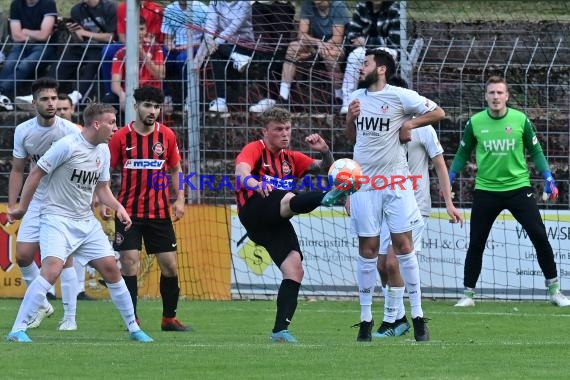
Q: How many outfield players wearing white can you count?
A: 4